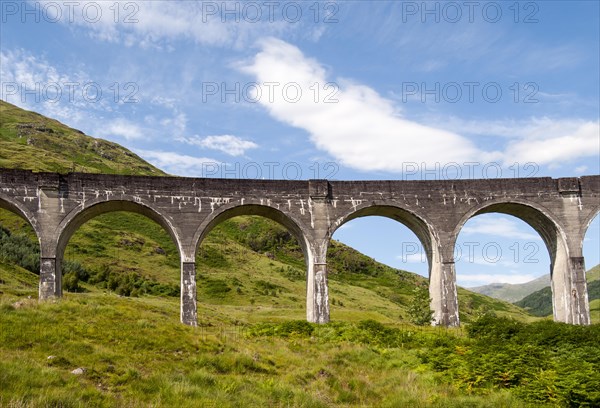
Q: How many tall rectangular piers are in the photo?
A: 5